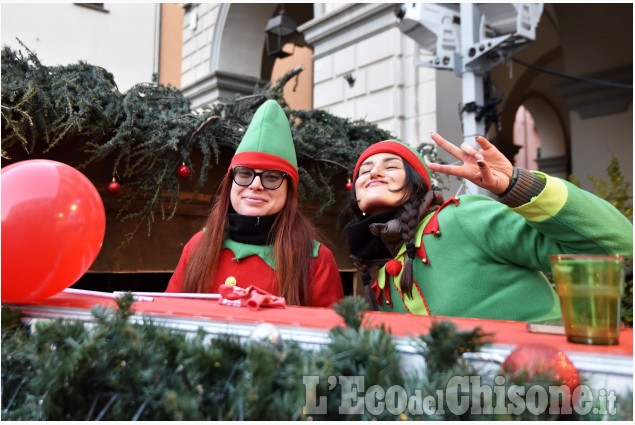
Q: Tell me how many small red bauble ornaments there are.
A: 3